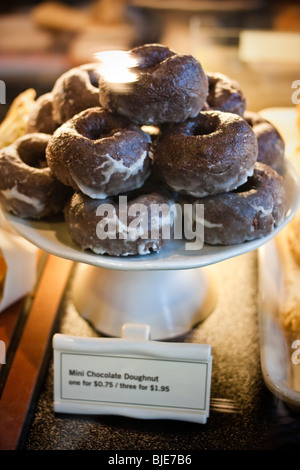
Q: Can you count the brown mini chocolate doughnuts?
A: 10